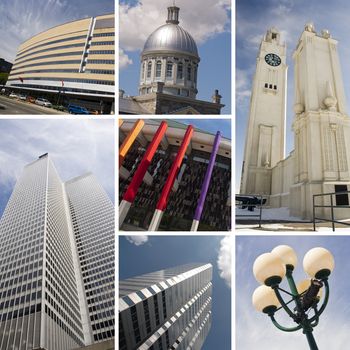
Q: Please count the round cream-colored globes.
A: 5